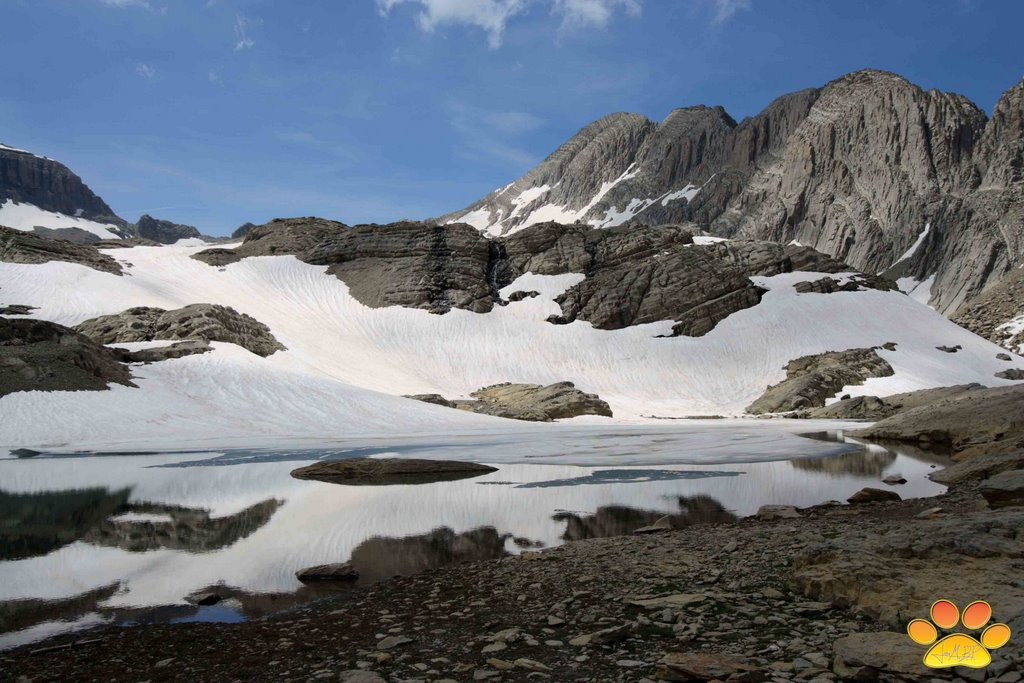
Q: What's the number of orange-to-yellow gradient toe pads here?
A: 4